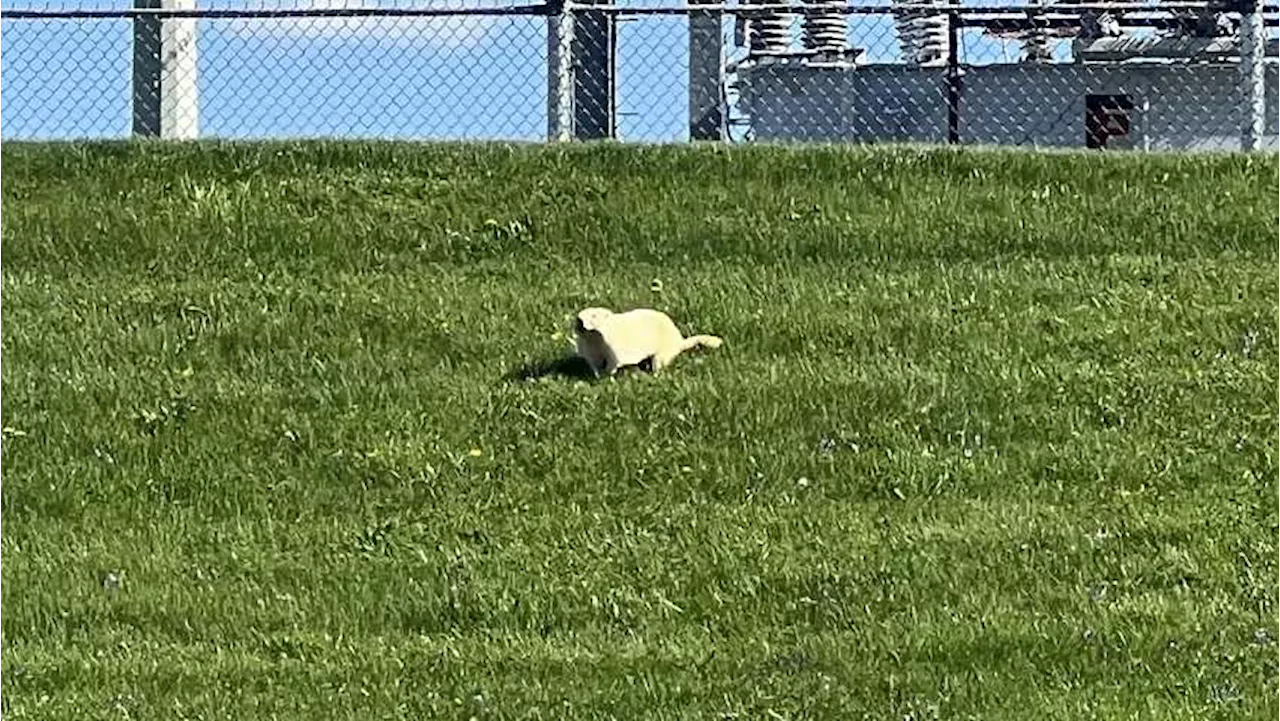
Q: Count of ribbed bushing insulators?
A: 3